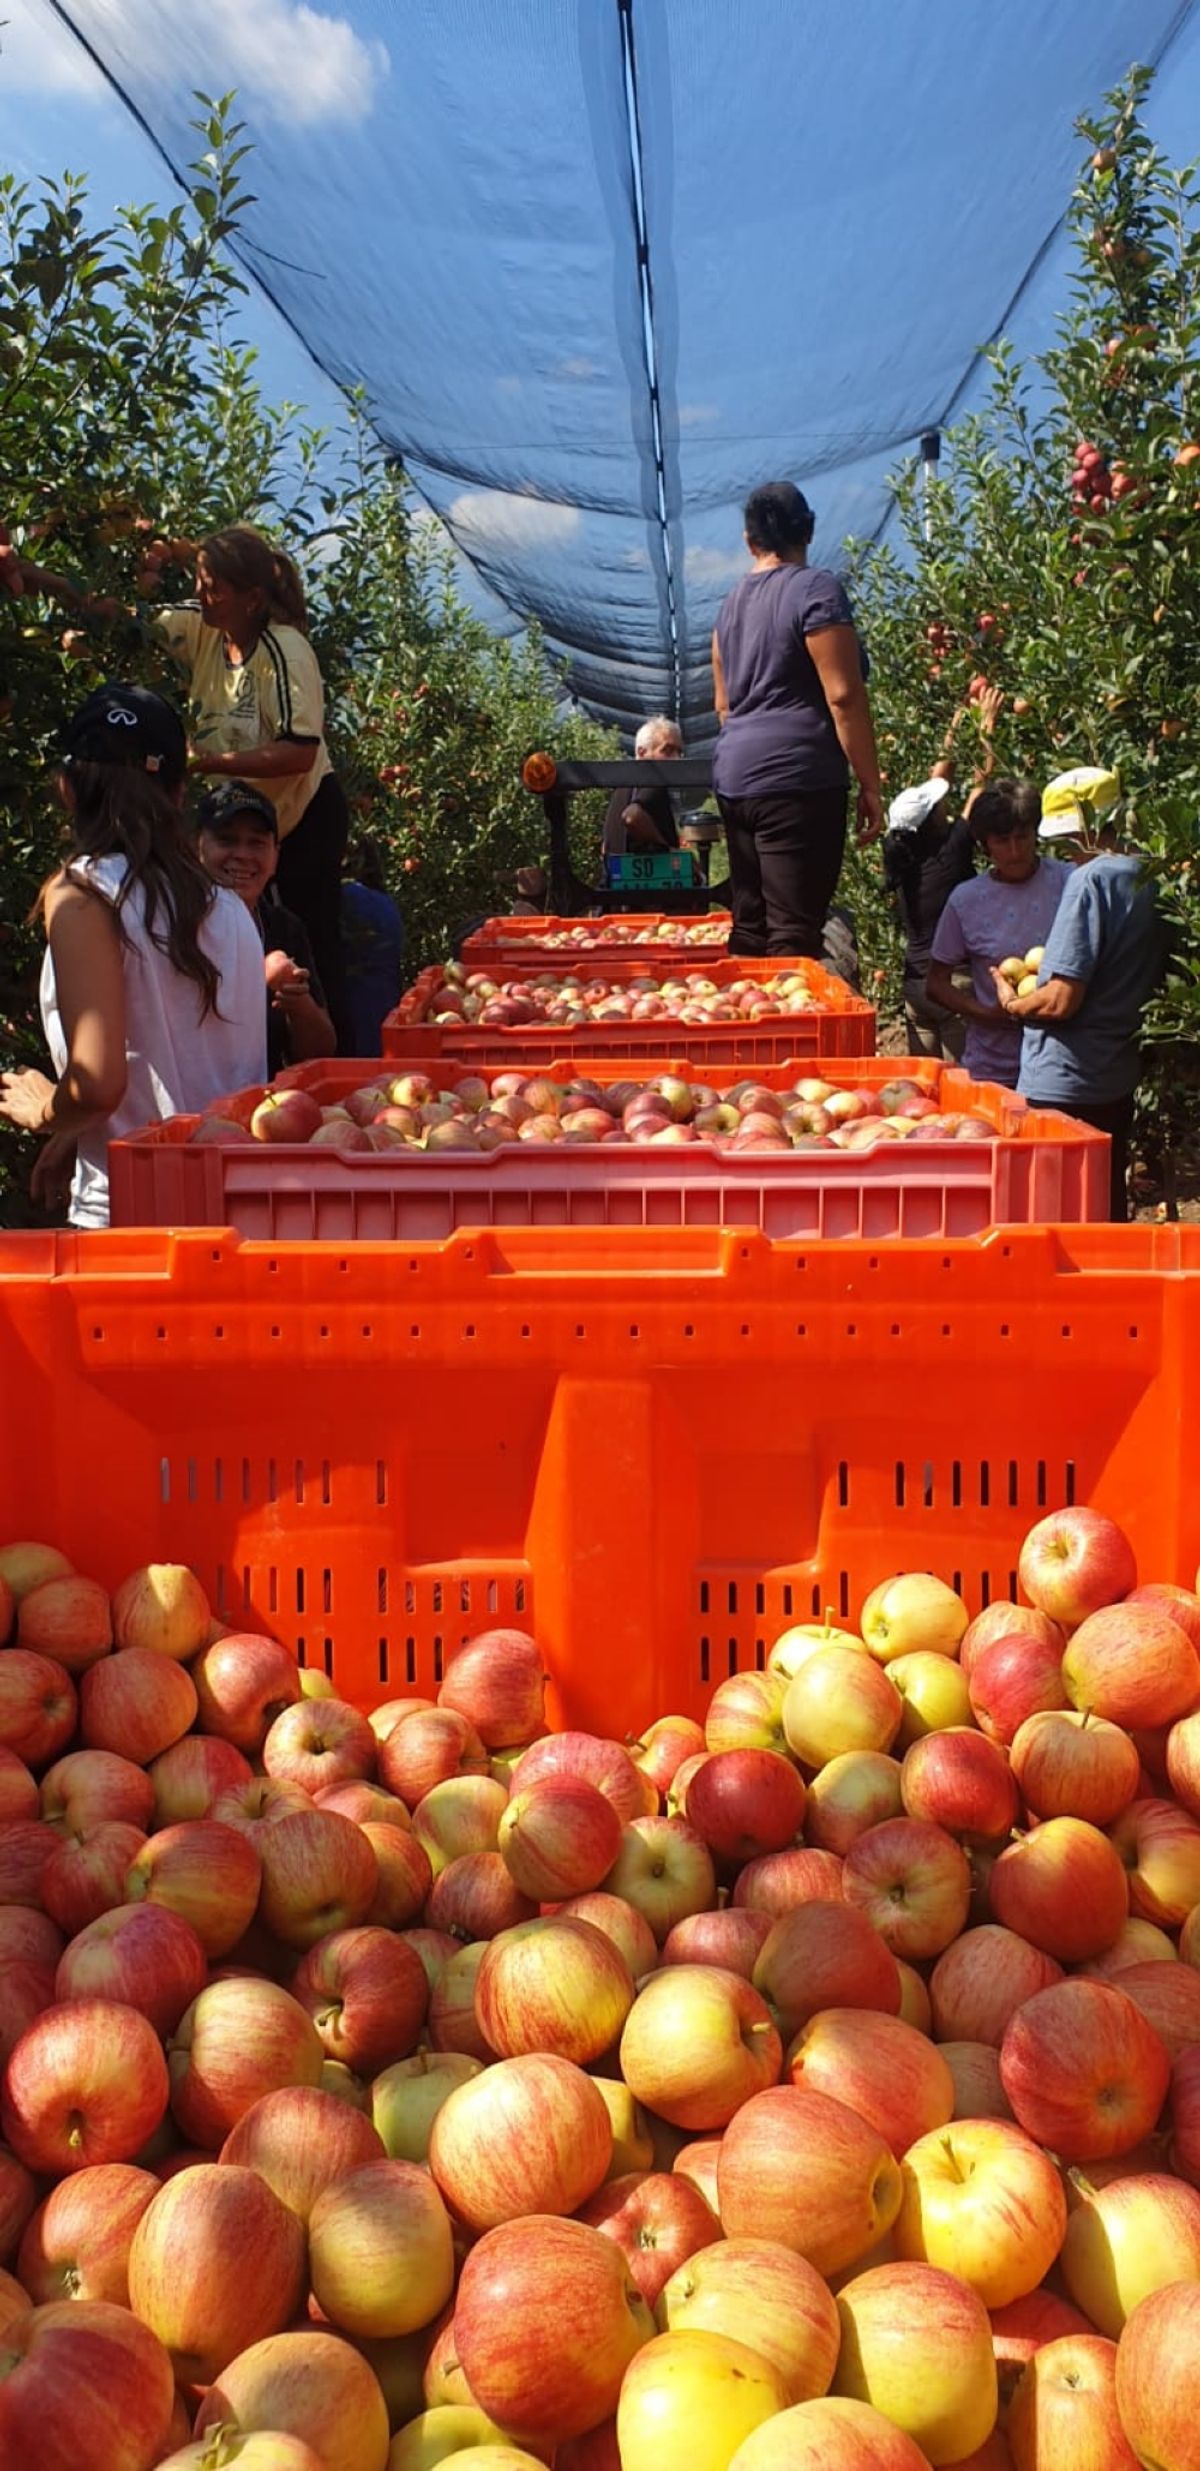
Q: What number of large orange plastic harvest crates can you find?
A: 4